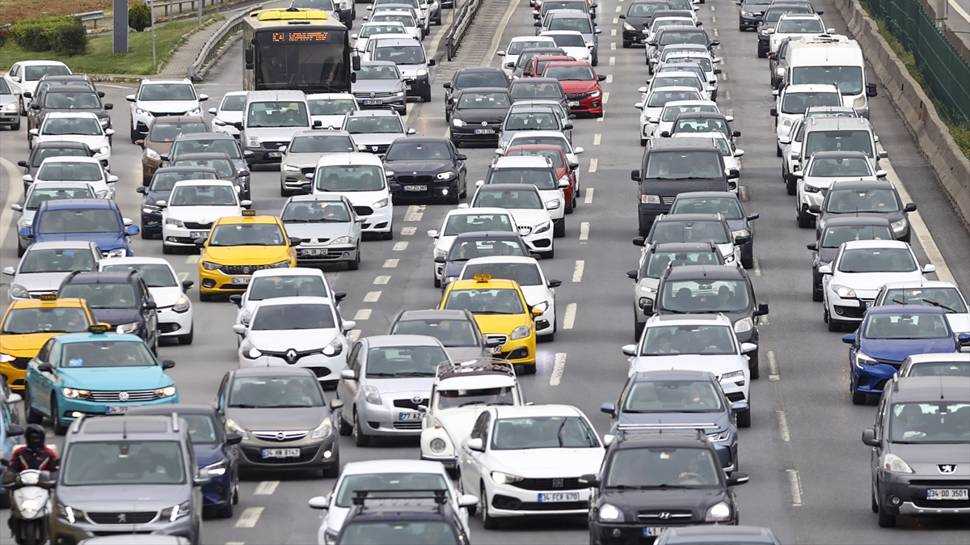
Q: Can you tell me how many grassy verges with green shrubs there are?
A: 1